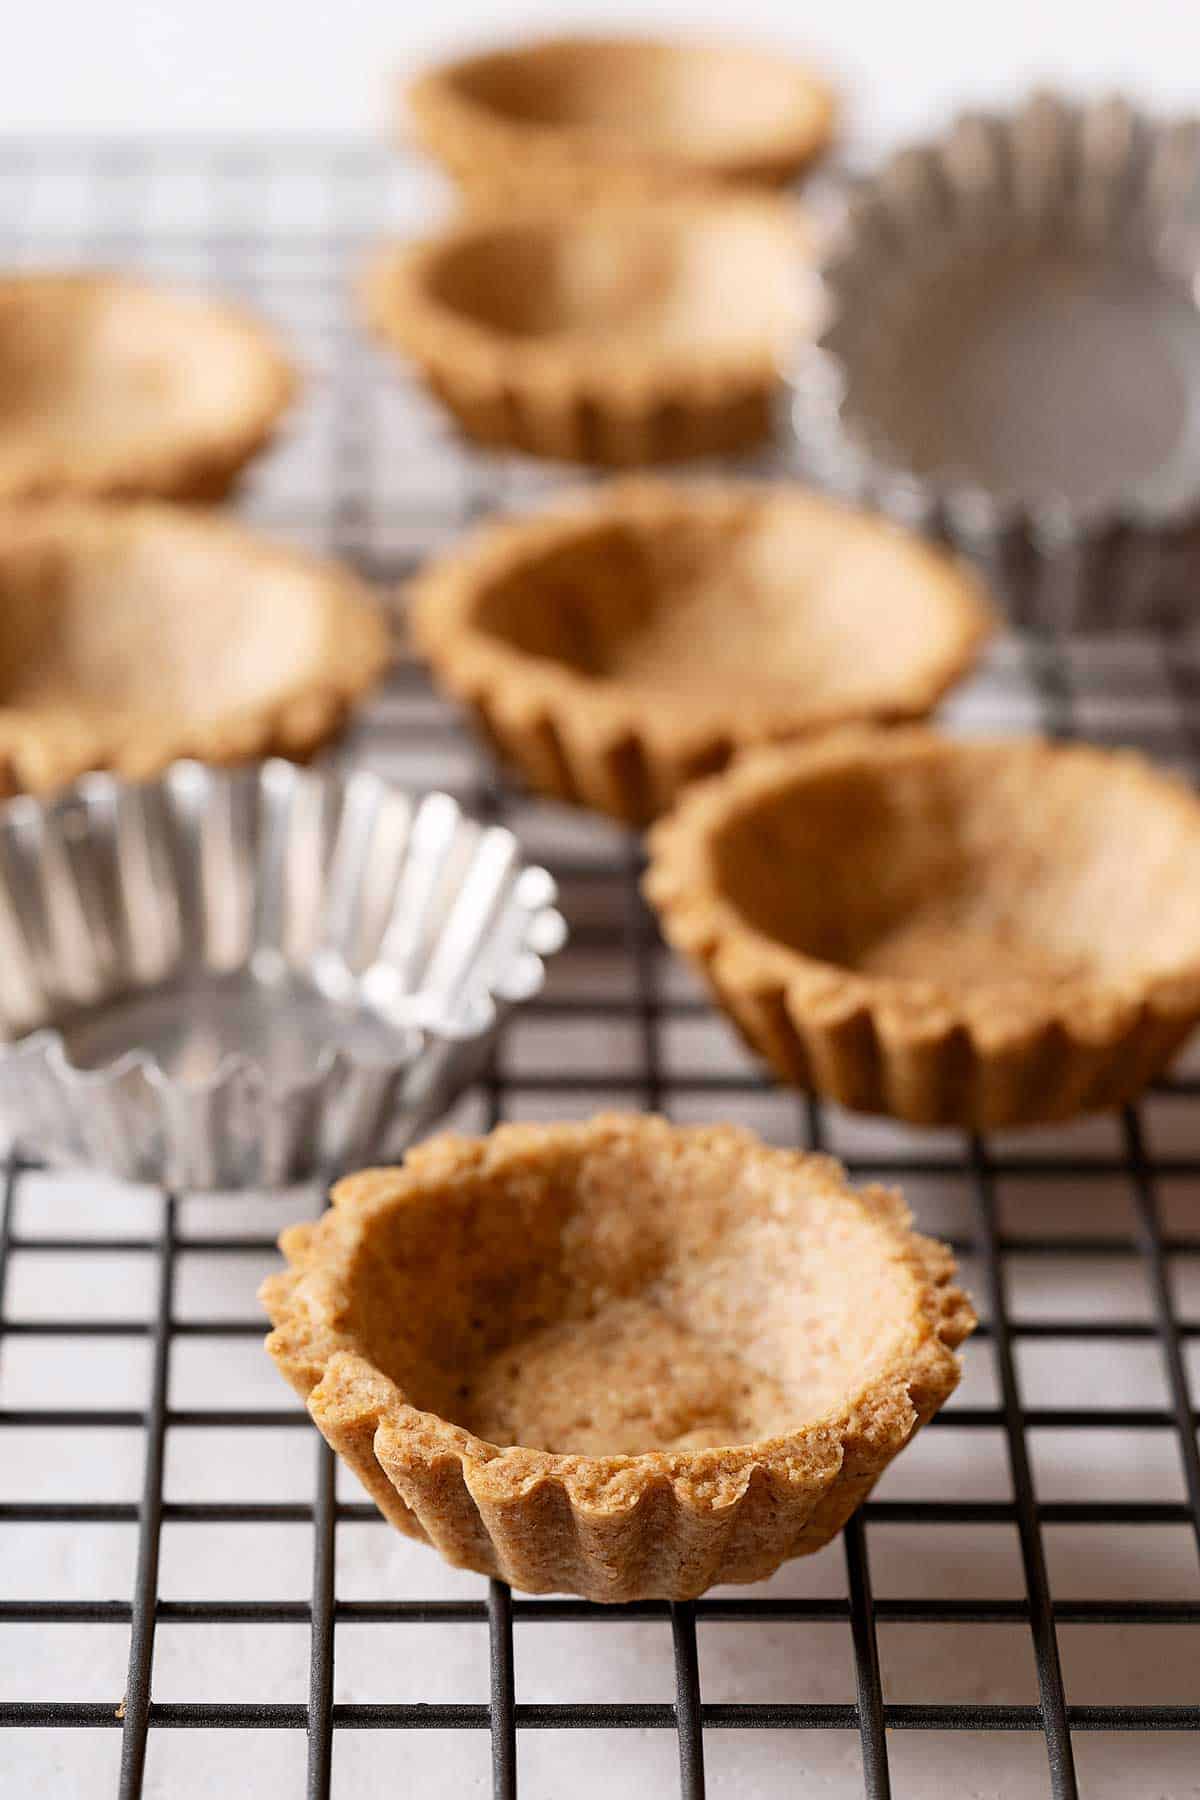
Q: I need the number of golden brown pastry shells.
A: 7